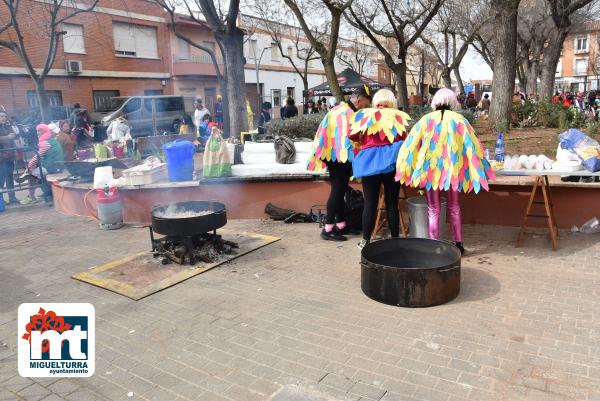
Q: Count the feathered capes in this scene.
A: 3